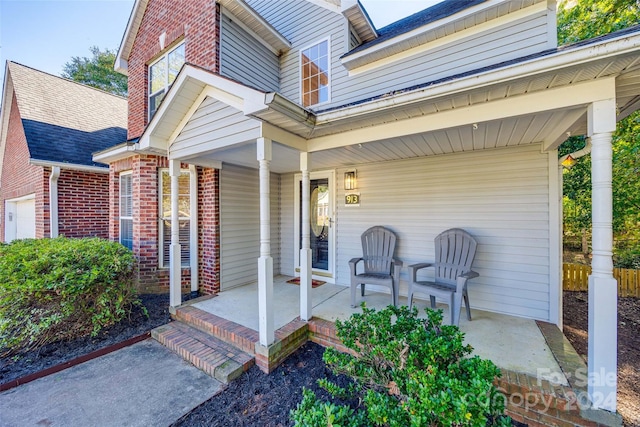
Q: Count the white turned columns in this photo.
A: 4